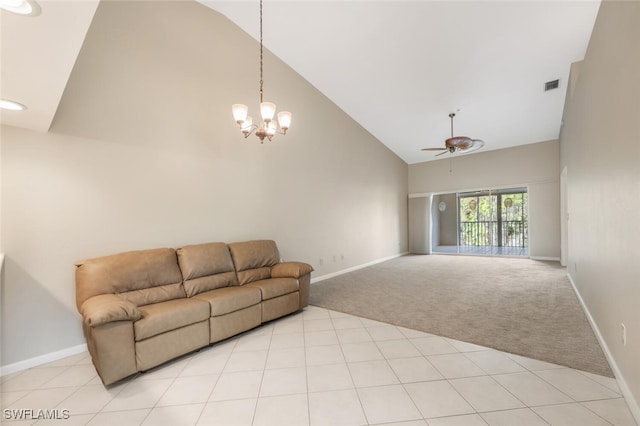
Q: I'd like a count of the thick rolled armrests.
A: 2